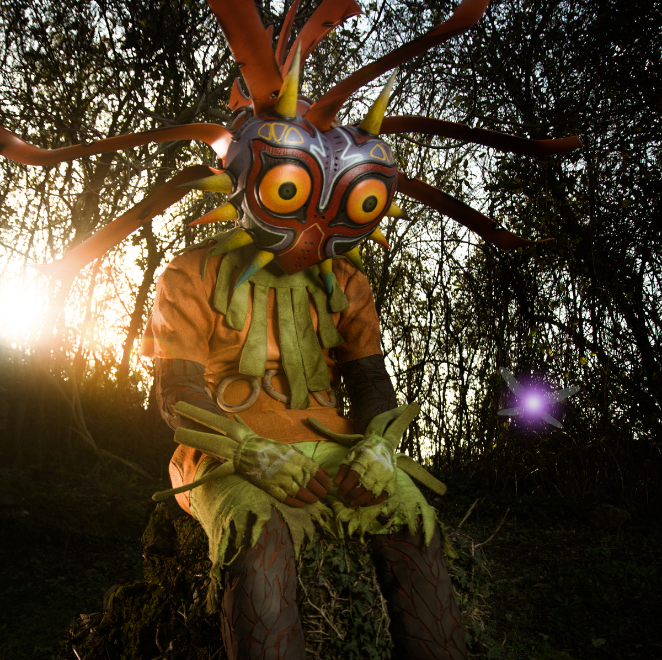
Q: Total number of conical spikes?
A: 10